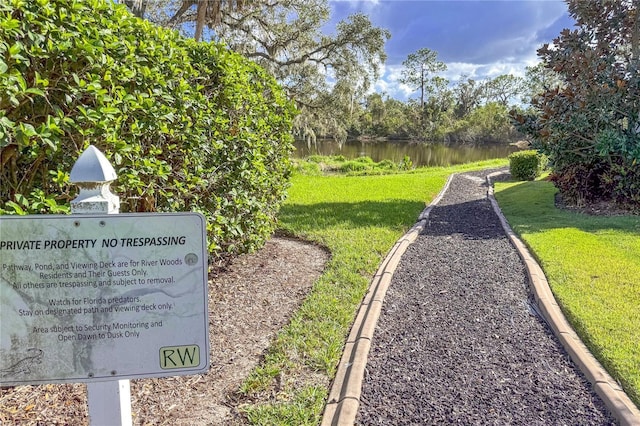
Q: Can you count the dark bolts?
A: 4